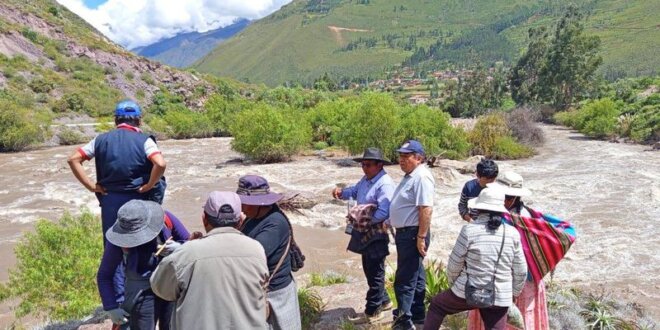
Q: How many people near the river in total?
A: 9